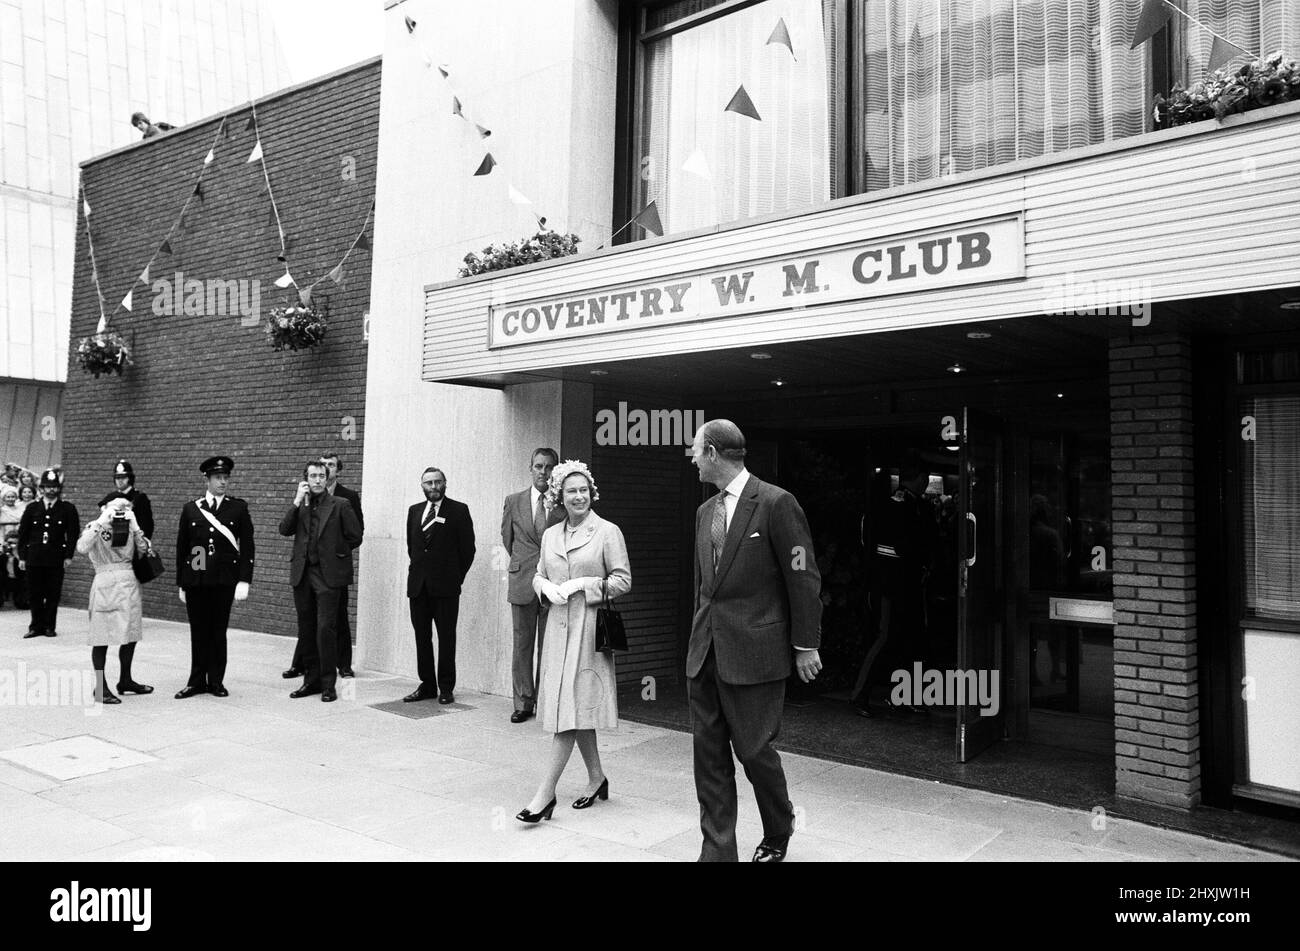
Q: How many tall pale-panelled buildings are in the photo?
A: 1